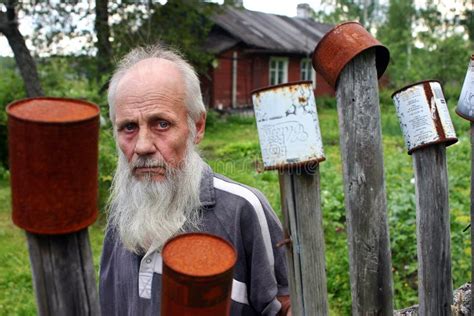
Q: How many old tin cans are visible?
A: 6